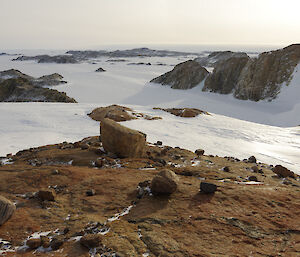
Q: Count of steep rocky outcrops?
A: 3